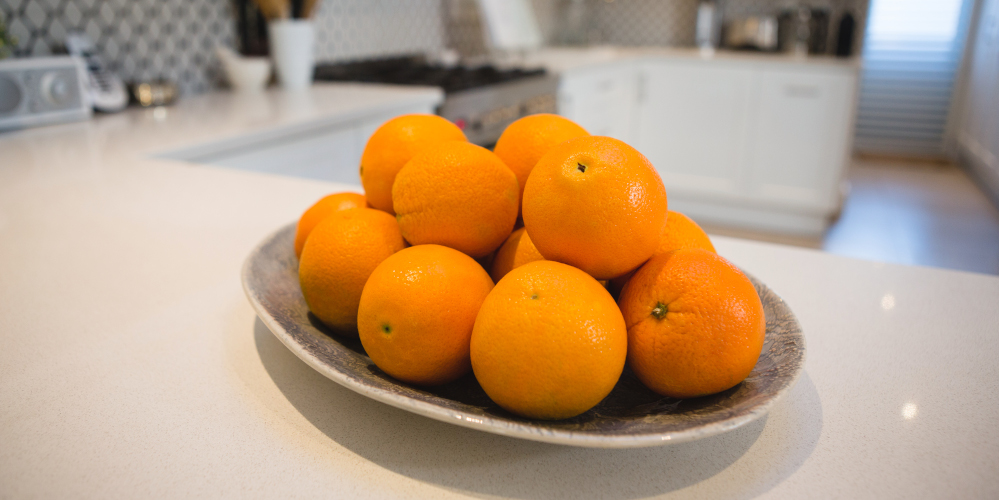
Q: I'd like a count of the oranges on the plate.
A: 11